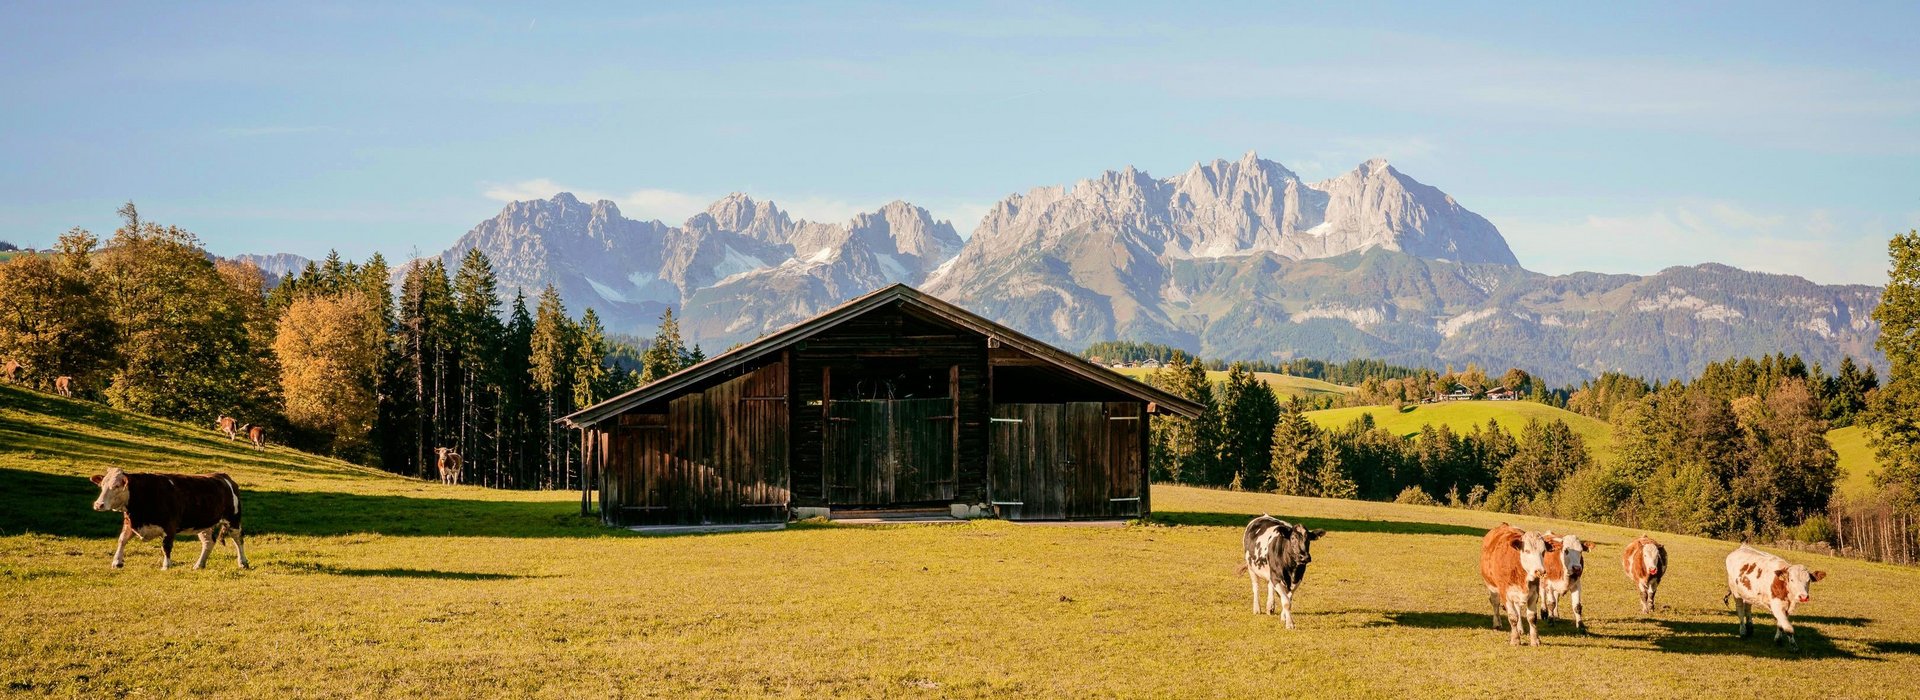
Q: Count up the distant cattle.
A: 5